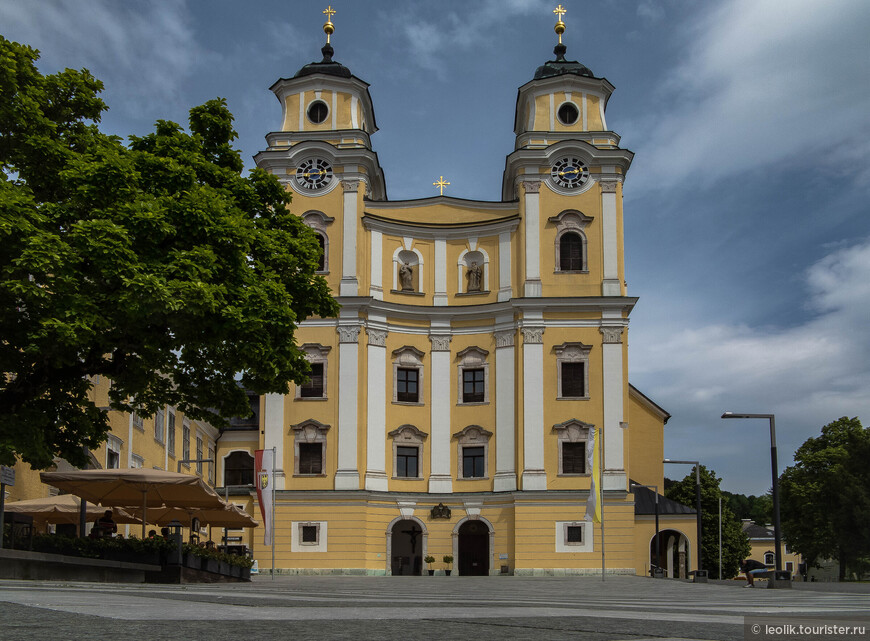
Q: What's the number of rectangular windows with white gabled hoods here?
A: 8